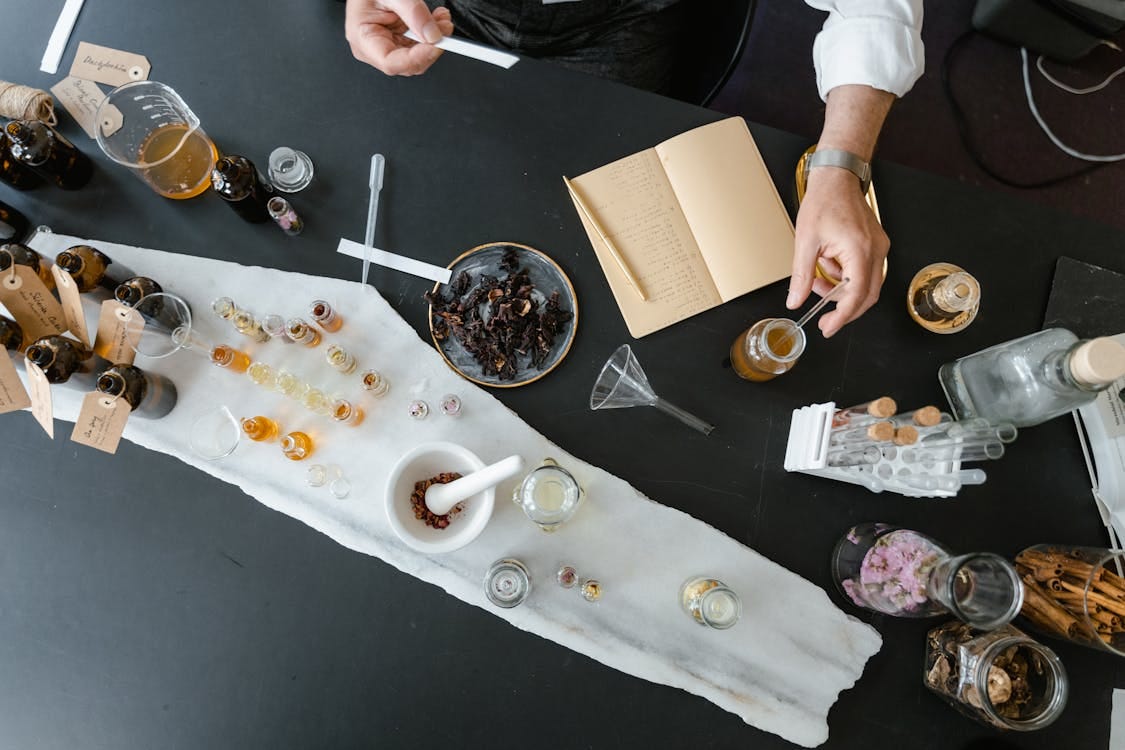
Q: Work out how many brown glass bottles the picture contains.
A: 10